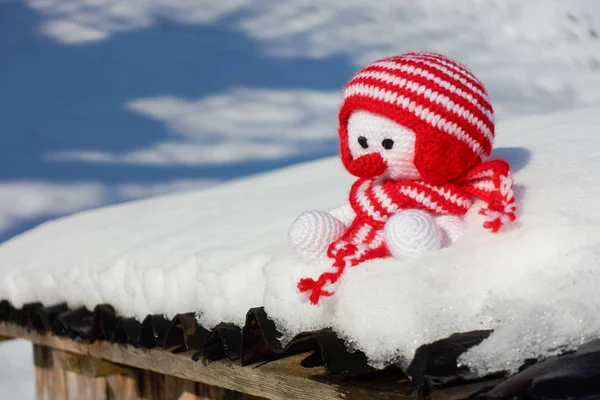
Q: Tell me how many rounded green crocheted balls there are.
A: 0